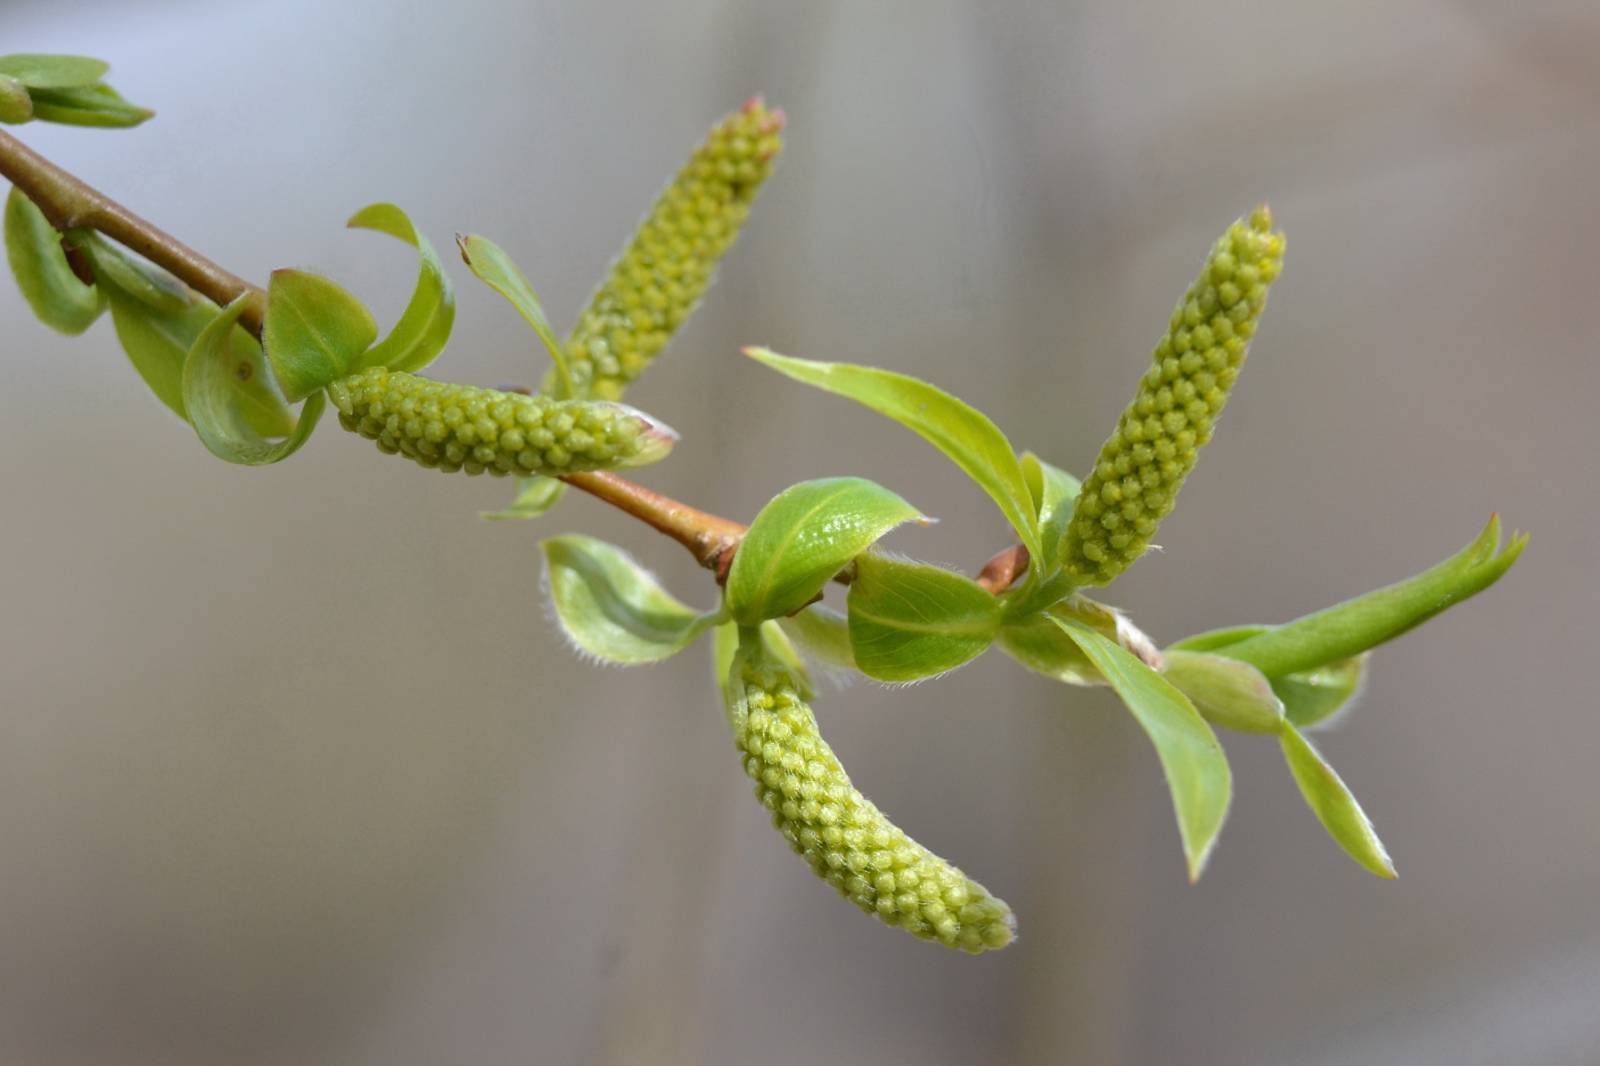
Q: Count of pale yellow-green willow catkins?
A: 4